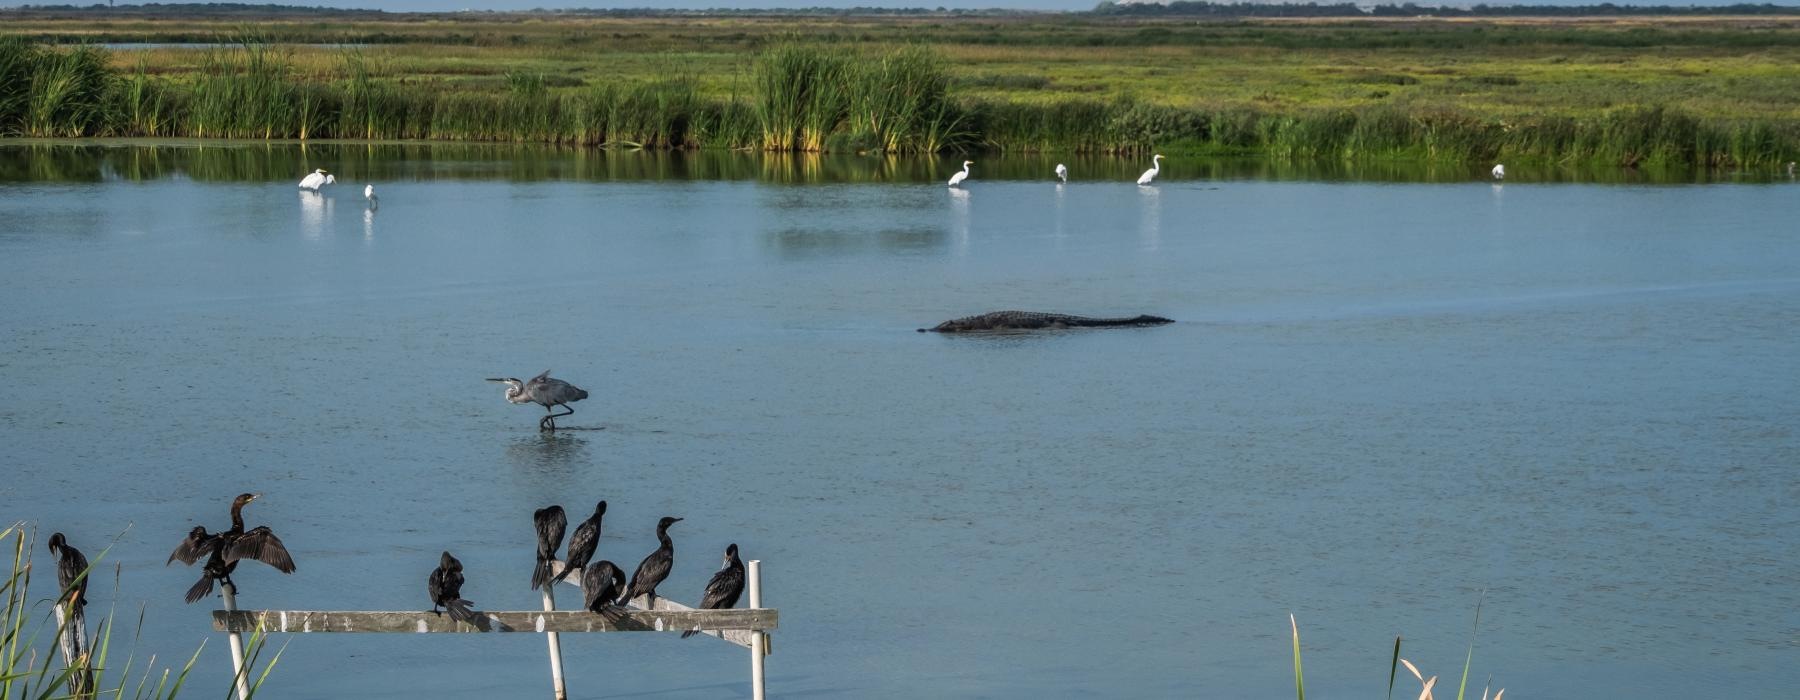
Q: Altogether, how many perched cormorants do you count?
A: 8